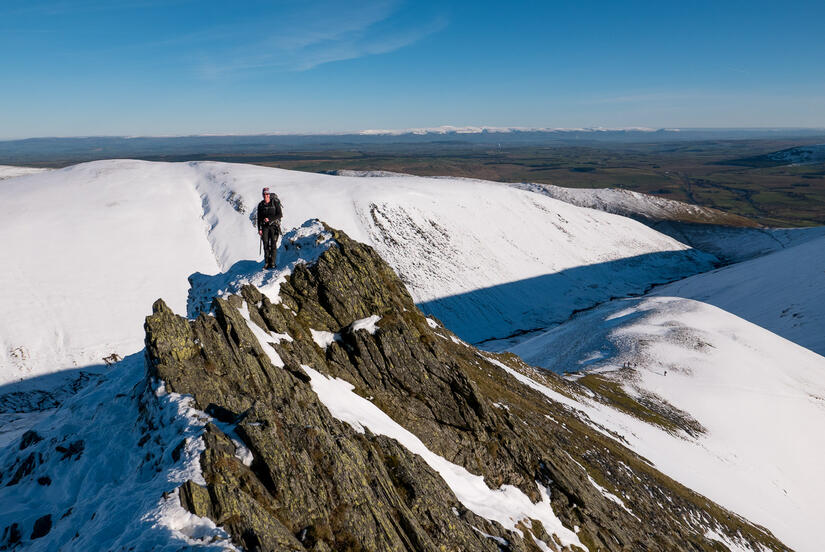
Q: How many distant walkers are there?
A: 4